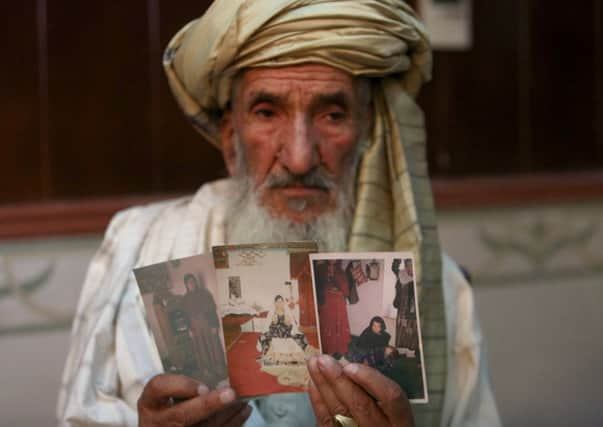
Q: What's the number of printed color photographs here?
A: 3